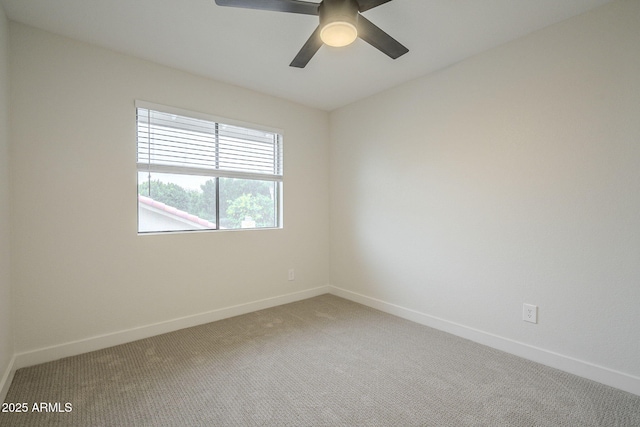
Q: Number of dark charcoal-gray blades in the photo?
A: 4